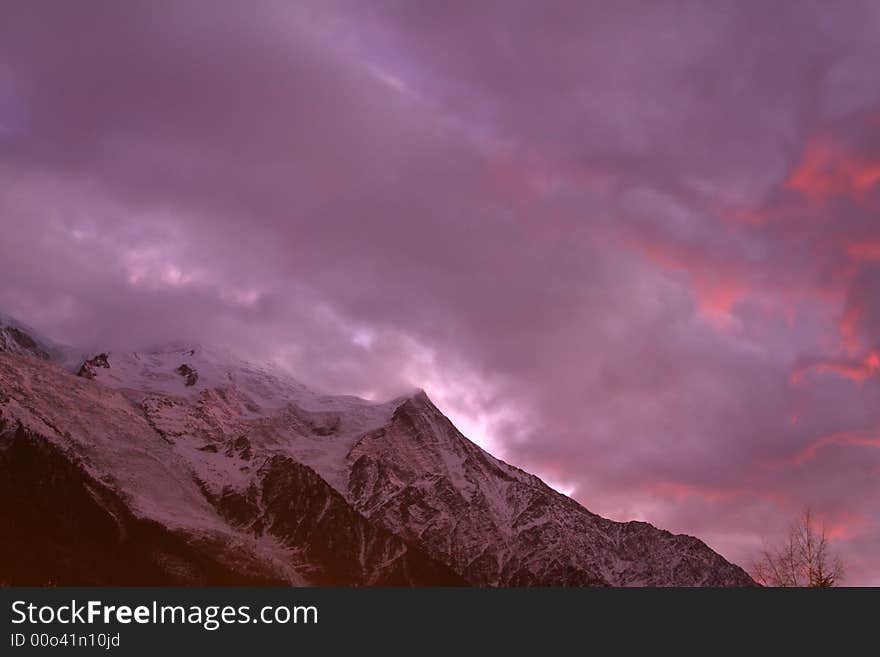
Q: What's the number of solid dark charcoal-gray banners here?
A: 1